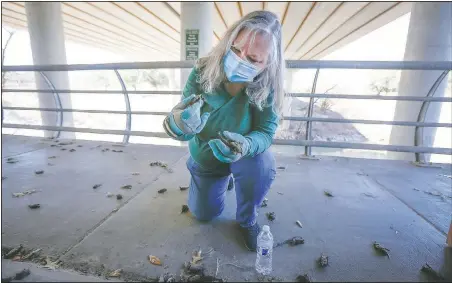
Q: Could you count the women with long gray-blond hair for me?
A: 1